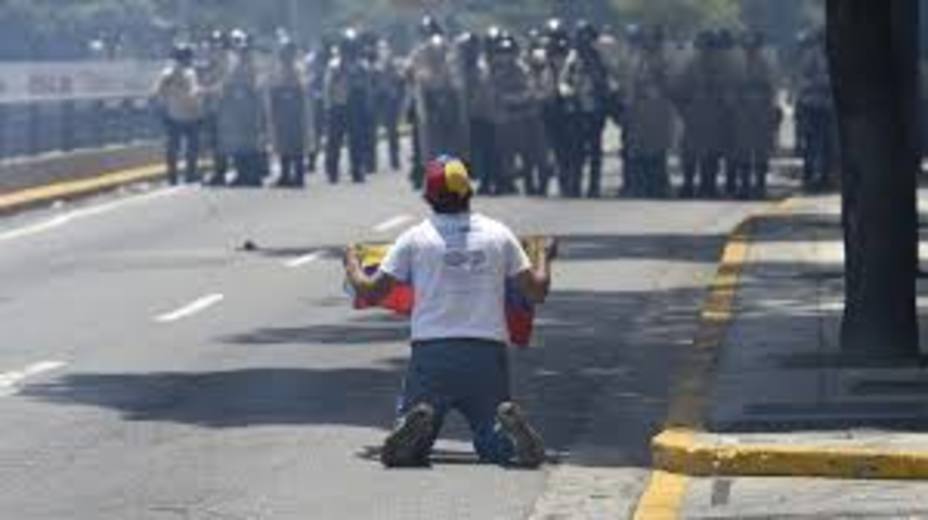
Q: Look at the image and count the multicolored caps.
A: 1